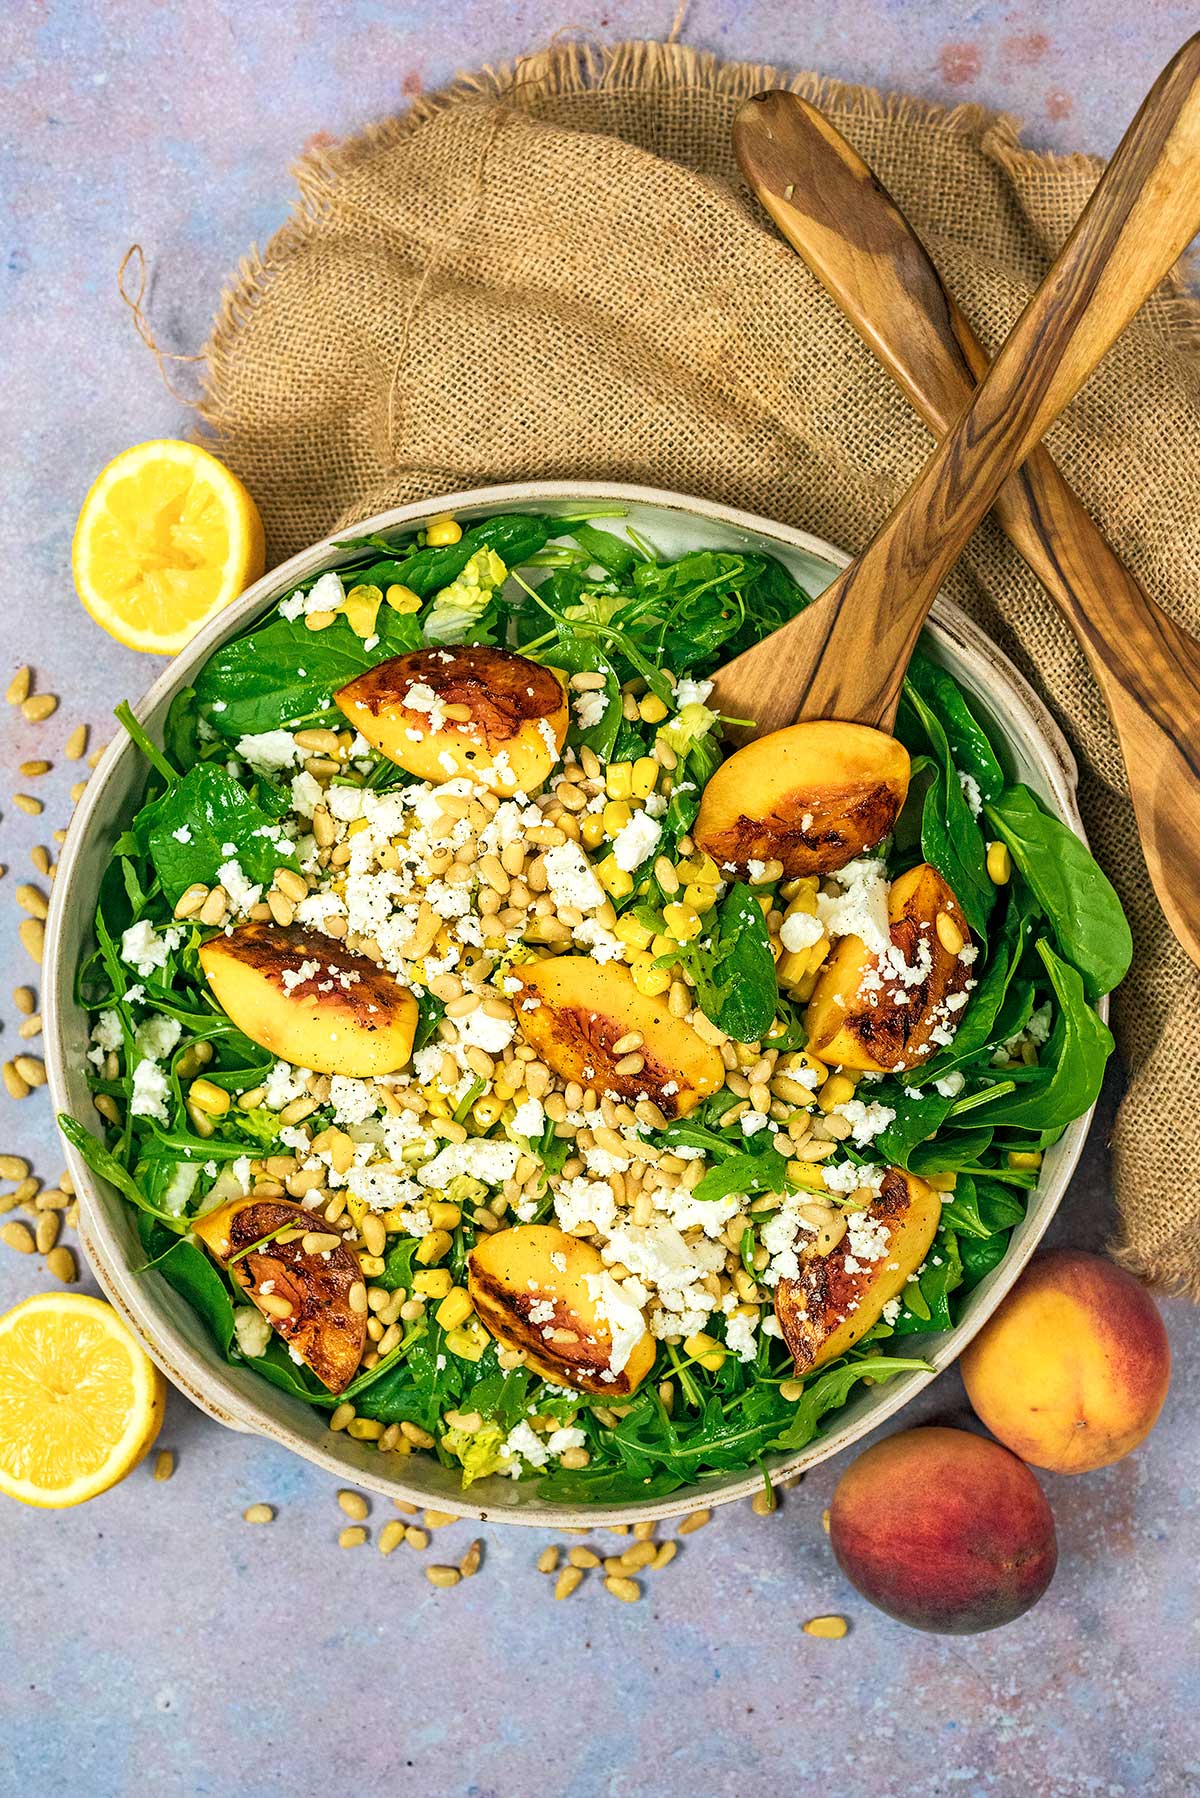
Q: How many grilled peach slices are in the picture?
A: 8